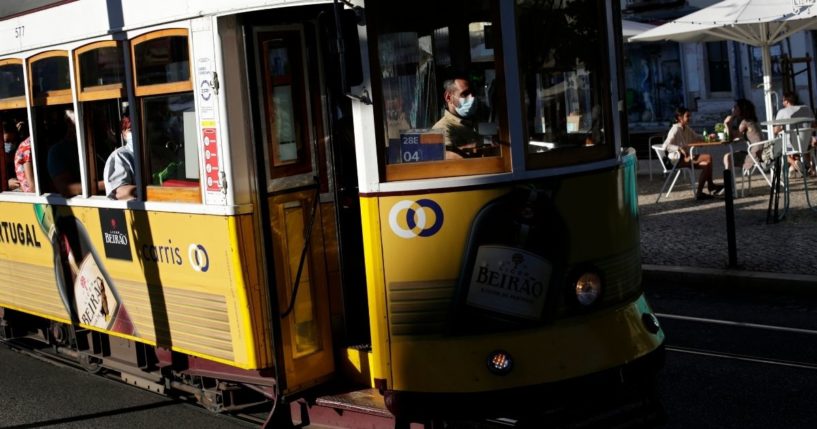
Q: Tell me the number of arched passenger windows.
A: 4